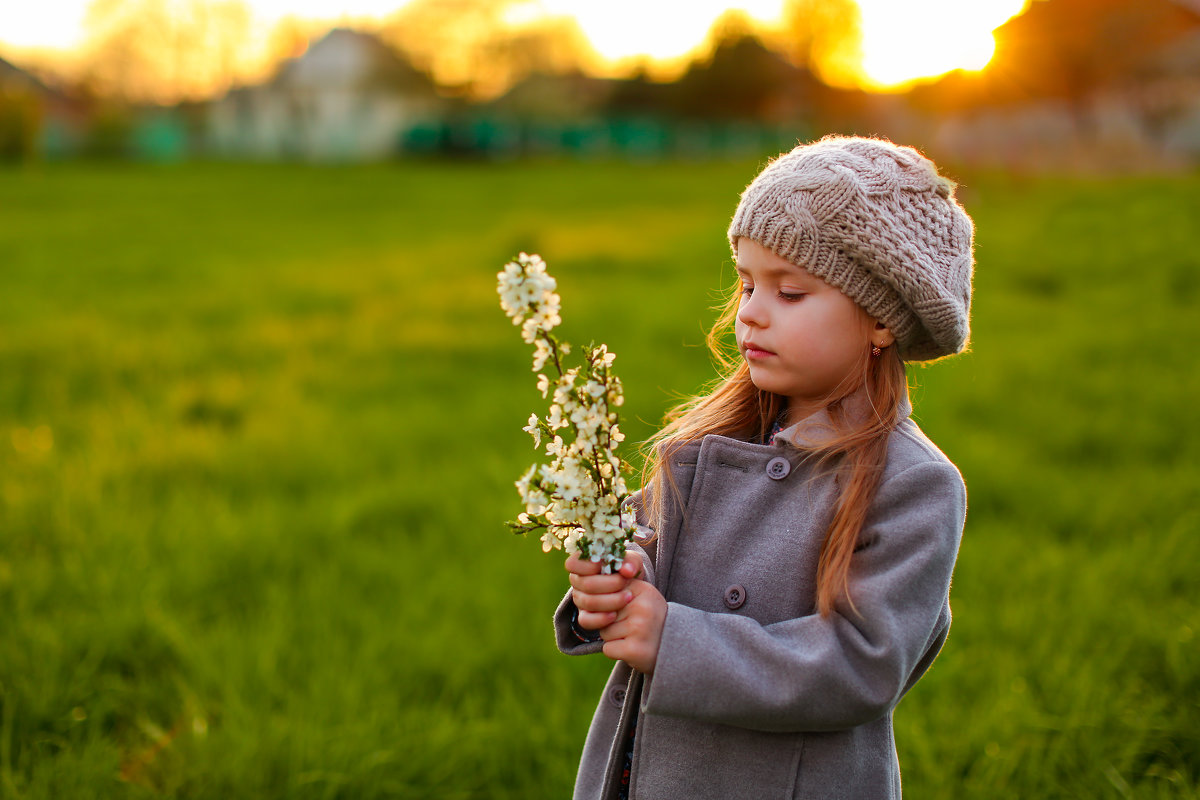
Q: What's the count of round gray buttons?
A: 3